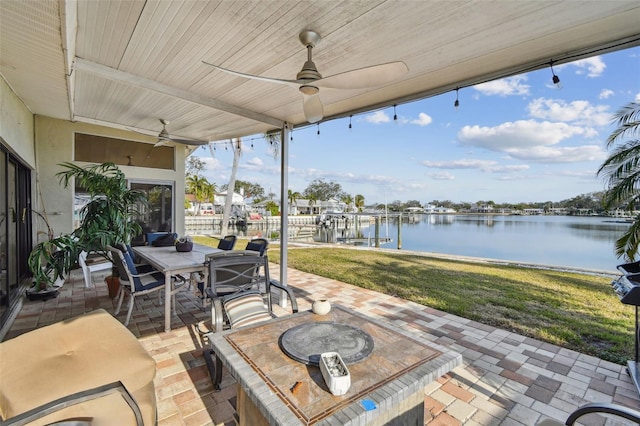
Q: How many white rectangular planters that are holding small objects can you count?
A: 1